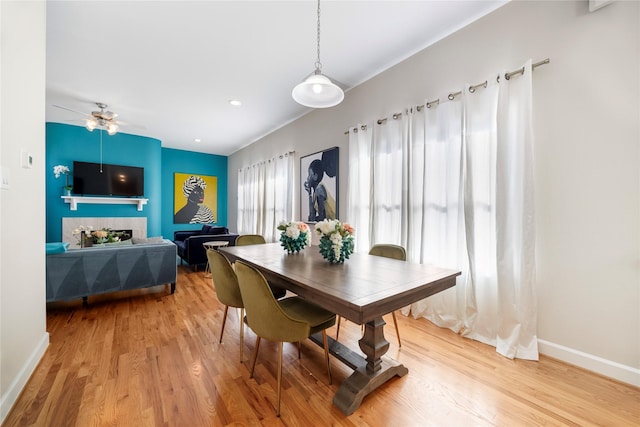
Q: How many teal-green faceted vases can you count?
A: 2